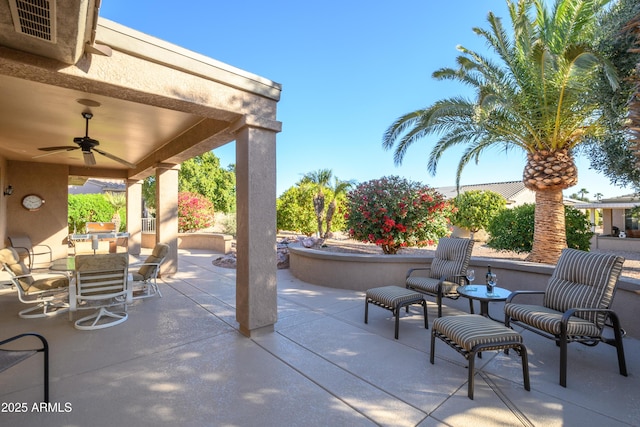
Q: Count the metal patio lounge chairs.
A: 2